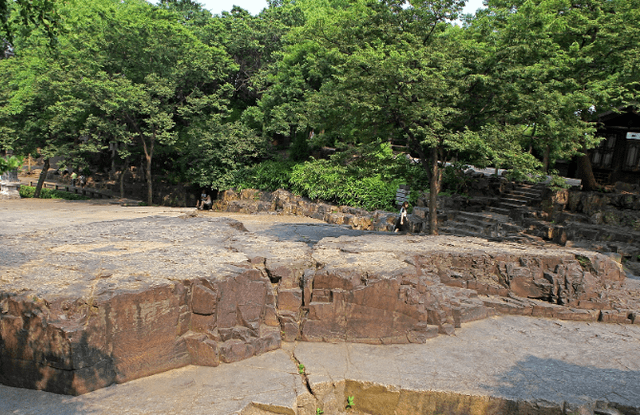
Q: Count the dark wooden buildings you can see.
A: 1